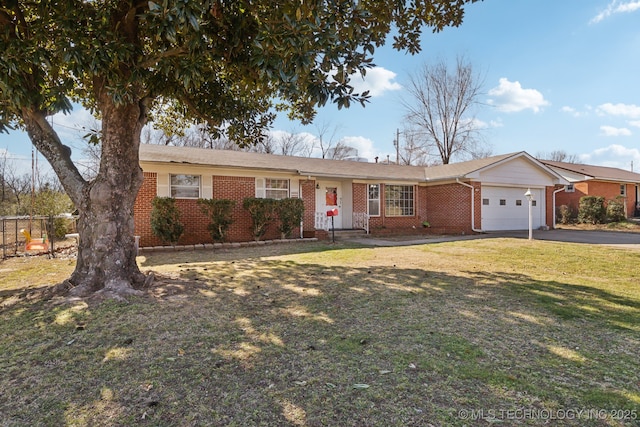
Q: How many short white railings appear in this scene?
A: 2